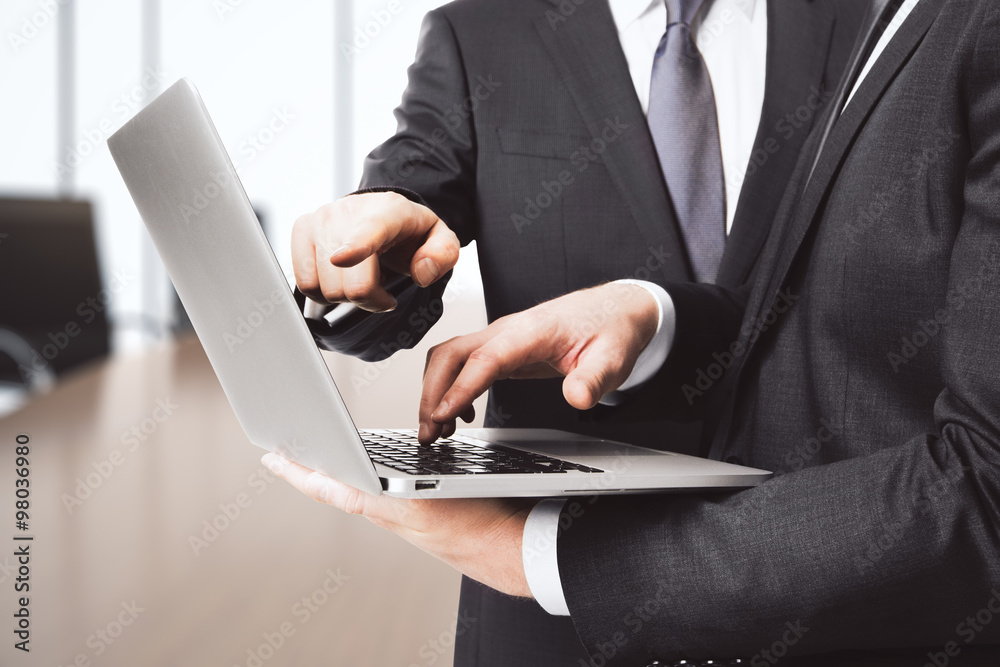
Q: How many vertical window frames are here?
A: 3